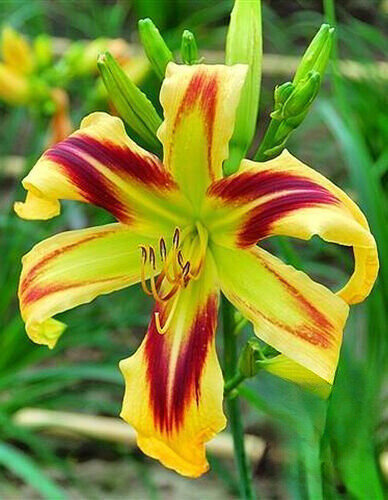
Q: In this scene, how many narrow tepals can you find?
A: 3